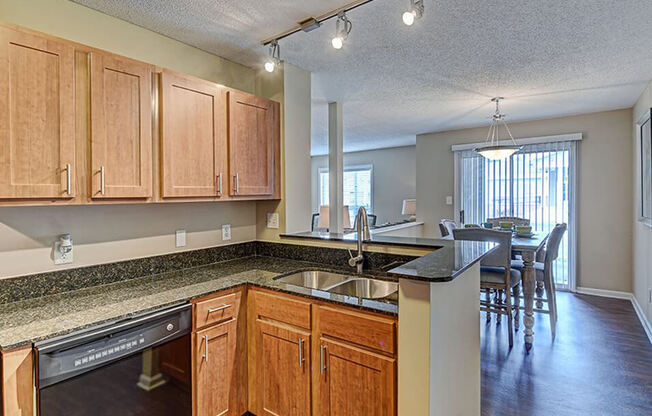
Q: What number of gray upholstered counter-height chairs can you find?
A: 4